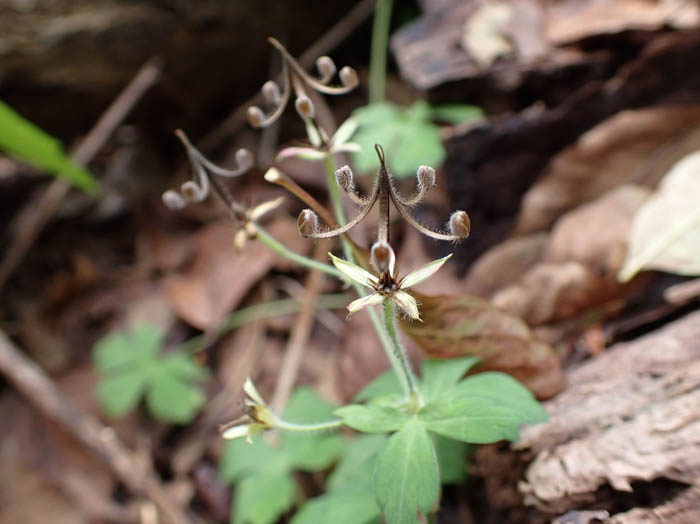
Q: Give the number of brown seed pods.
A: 13